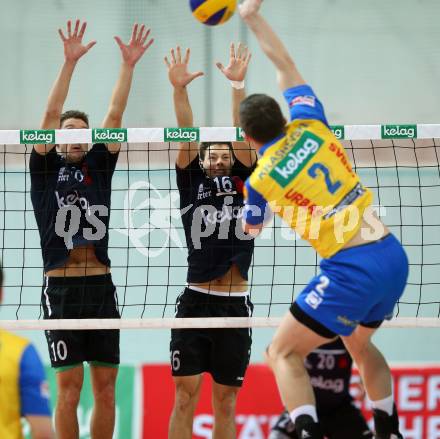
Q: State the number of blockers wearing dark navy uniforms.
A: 2